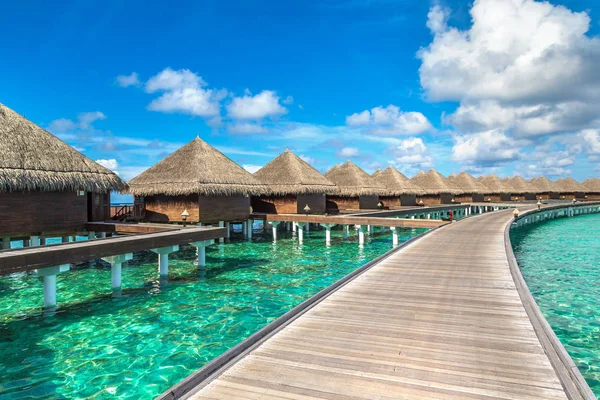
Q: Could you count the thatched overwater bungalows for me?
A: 12